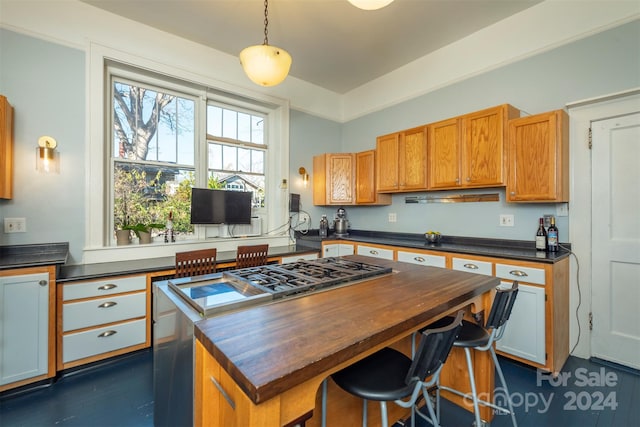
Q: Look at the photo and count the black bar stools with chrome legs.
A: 2